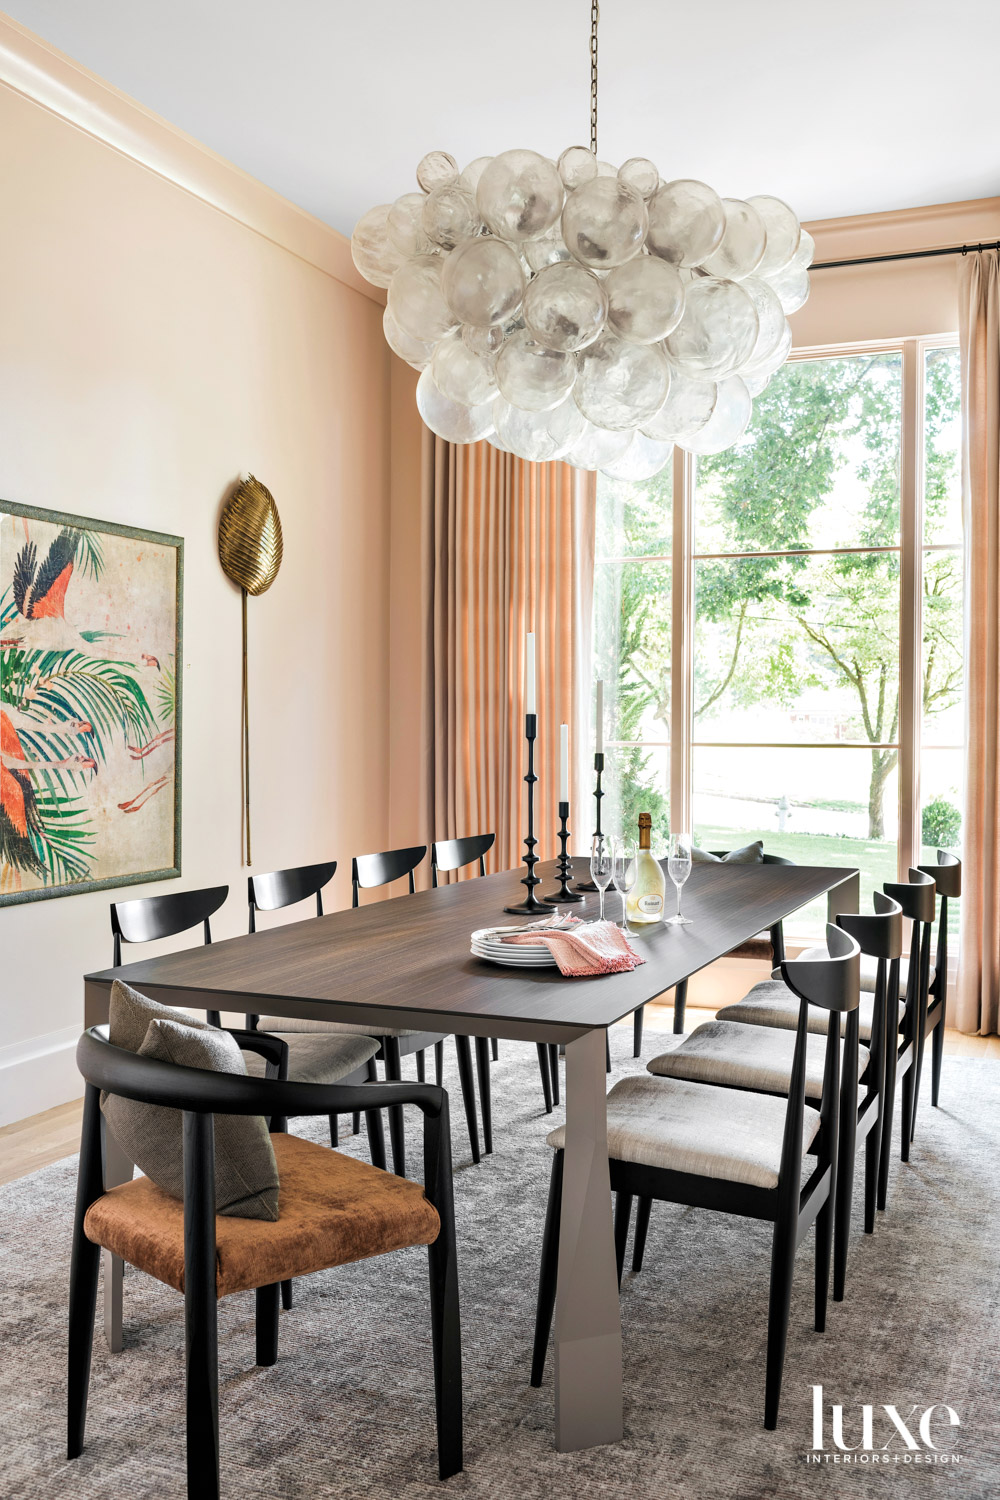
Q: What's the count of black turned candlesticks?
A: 3